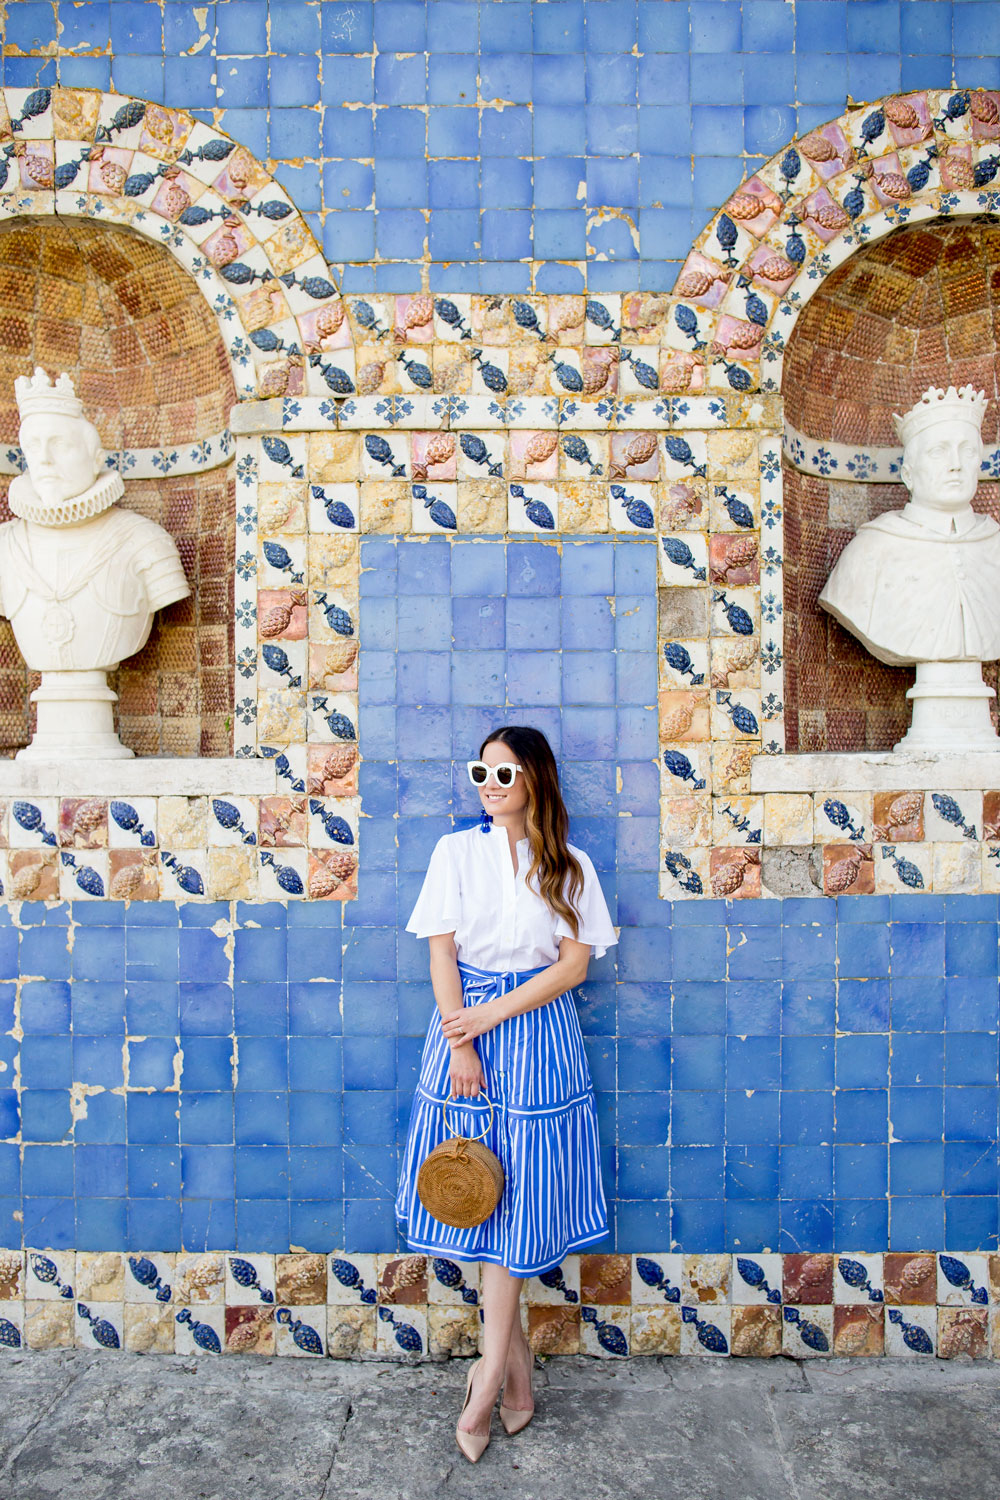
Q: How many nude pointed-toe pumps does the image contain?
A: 2